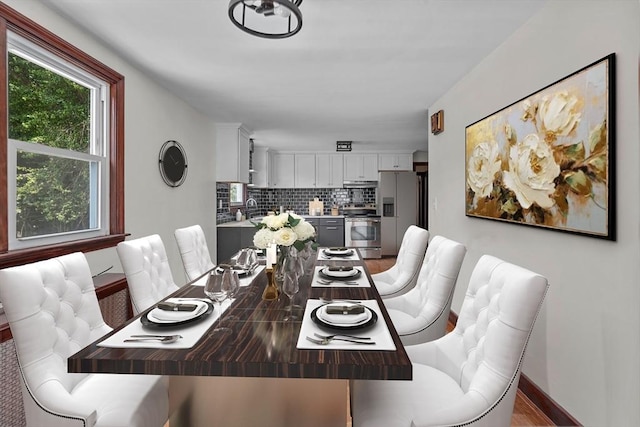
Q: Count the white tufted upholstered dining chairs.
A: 6